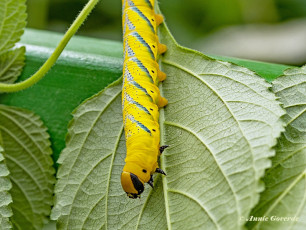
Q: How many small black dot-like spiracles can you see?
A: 7